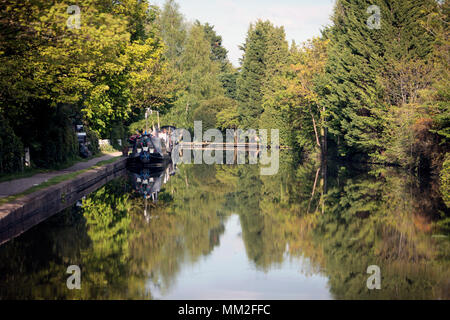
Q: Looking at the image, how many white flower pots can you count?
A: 3